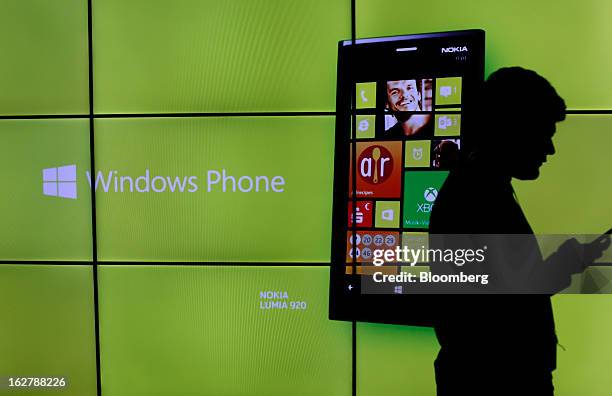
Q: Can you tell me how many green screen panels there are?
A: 9